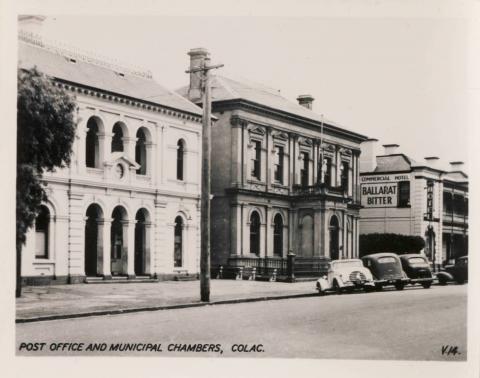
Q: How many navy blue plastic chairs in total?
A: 0